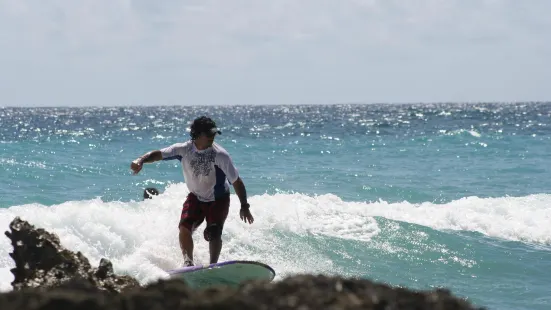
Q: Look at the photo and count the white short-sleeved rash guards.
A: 1